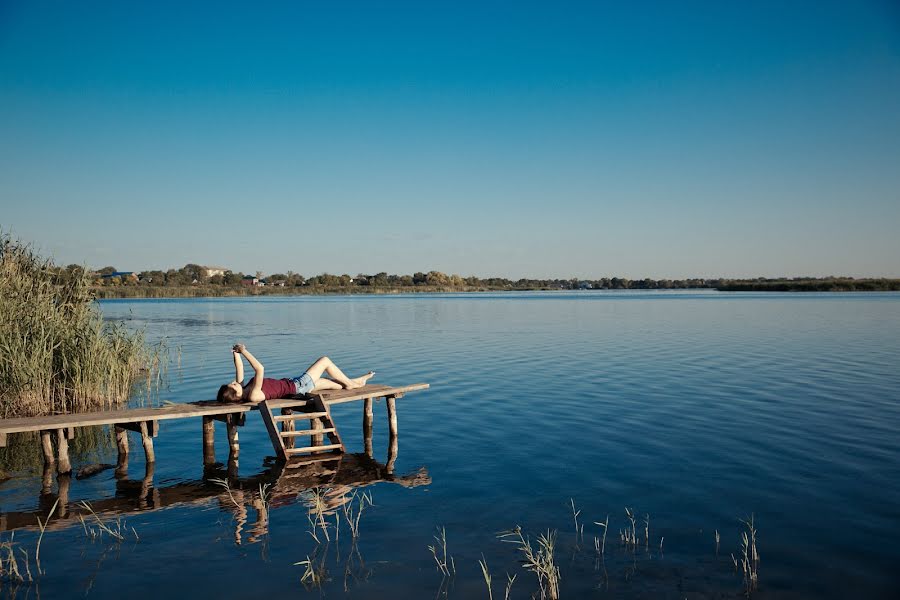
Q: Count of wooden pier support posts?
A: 10